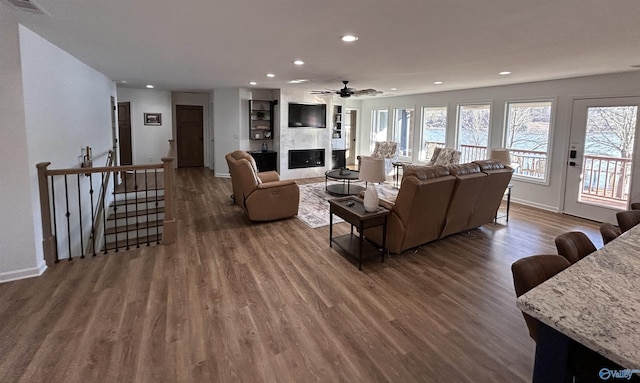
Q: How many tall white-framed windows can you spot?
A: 5